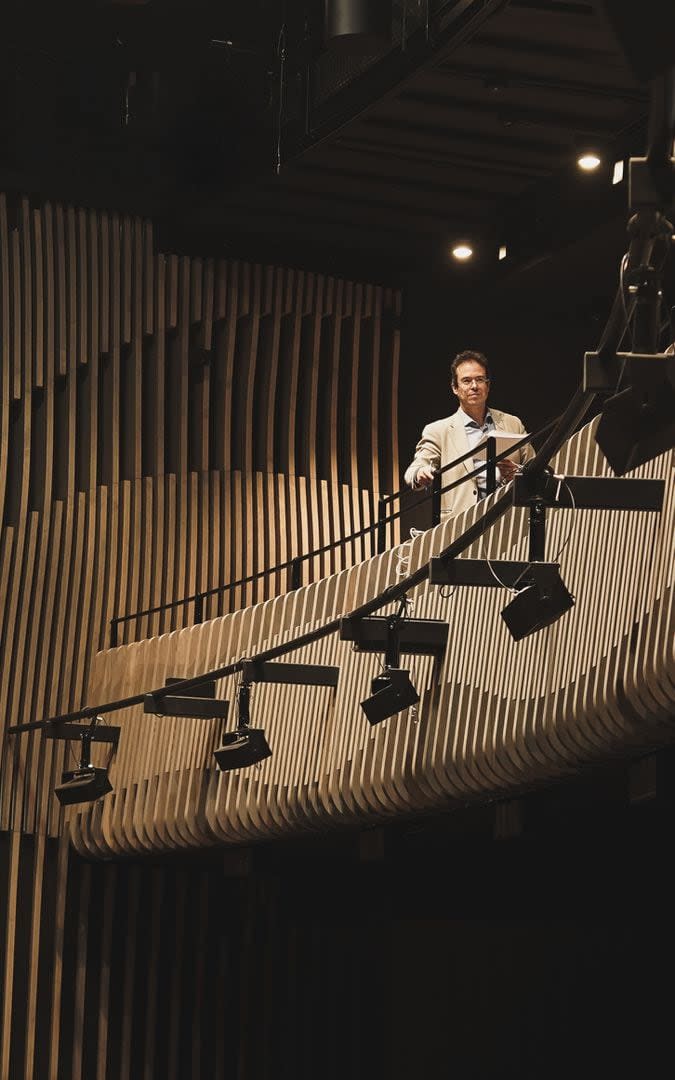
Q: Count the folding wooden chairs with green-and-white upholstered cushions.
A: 0